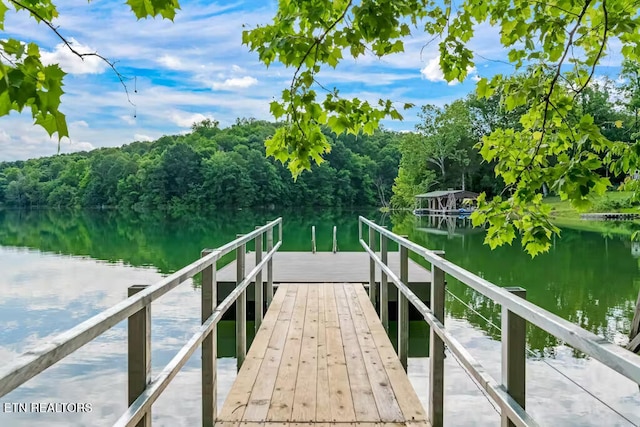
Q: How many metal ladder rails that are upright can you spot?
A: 2